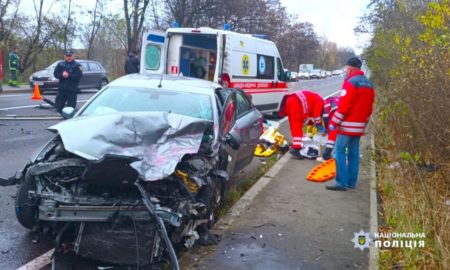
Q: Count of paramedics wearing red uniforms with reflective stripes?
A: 3